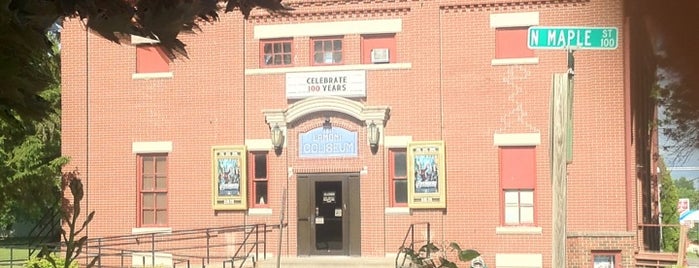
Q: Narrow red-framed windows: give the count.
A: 2